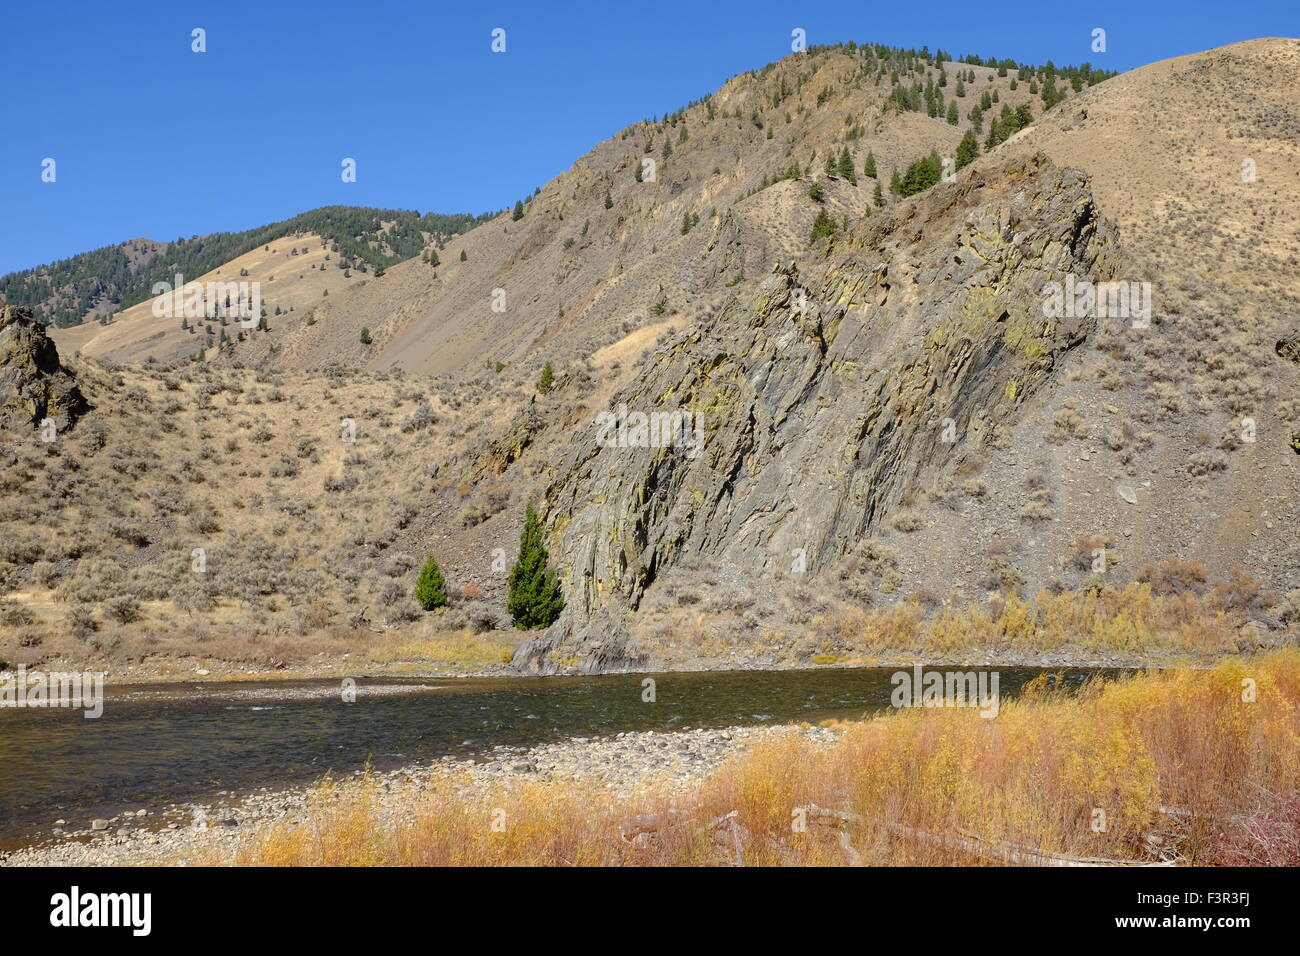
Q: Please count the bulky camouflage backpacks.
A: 0